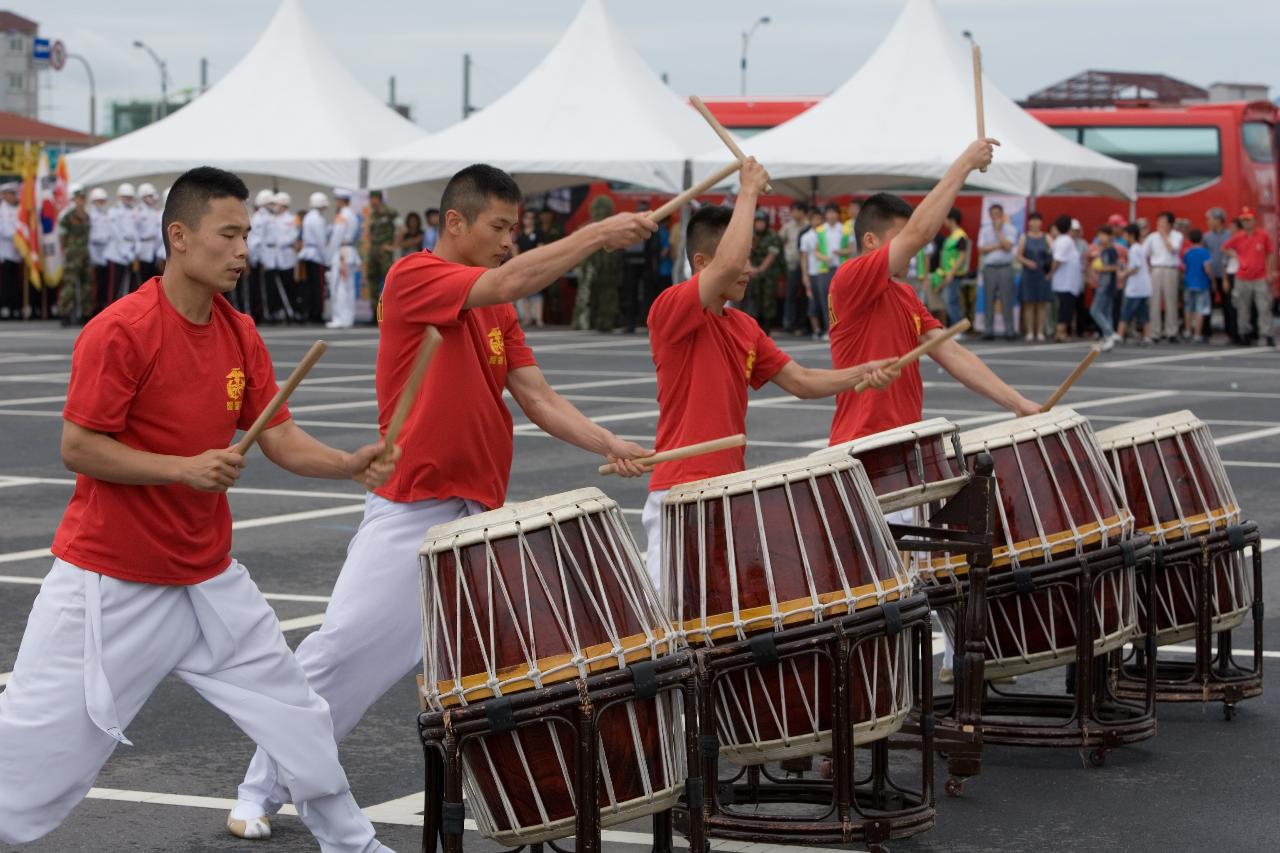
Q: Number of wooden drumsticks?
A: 8